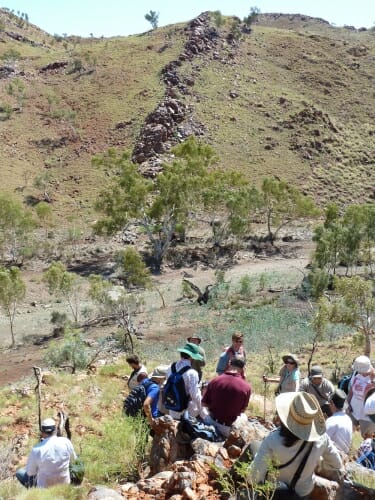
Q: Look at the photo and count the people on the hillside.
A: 14